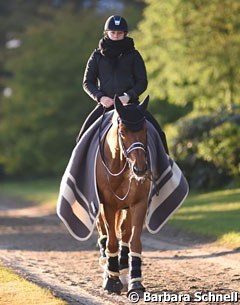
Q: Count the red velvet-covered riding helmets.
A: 0